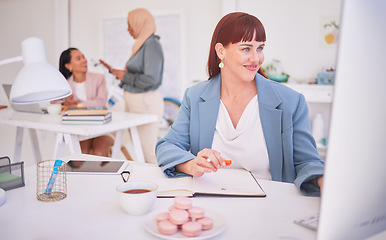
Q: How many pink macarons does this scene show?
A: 8